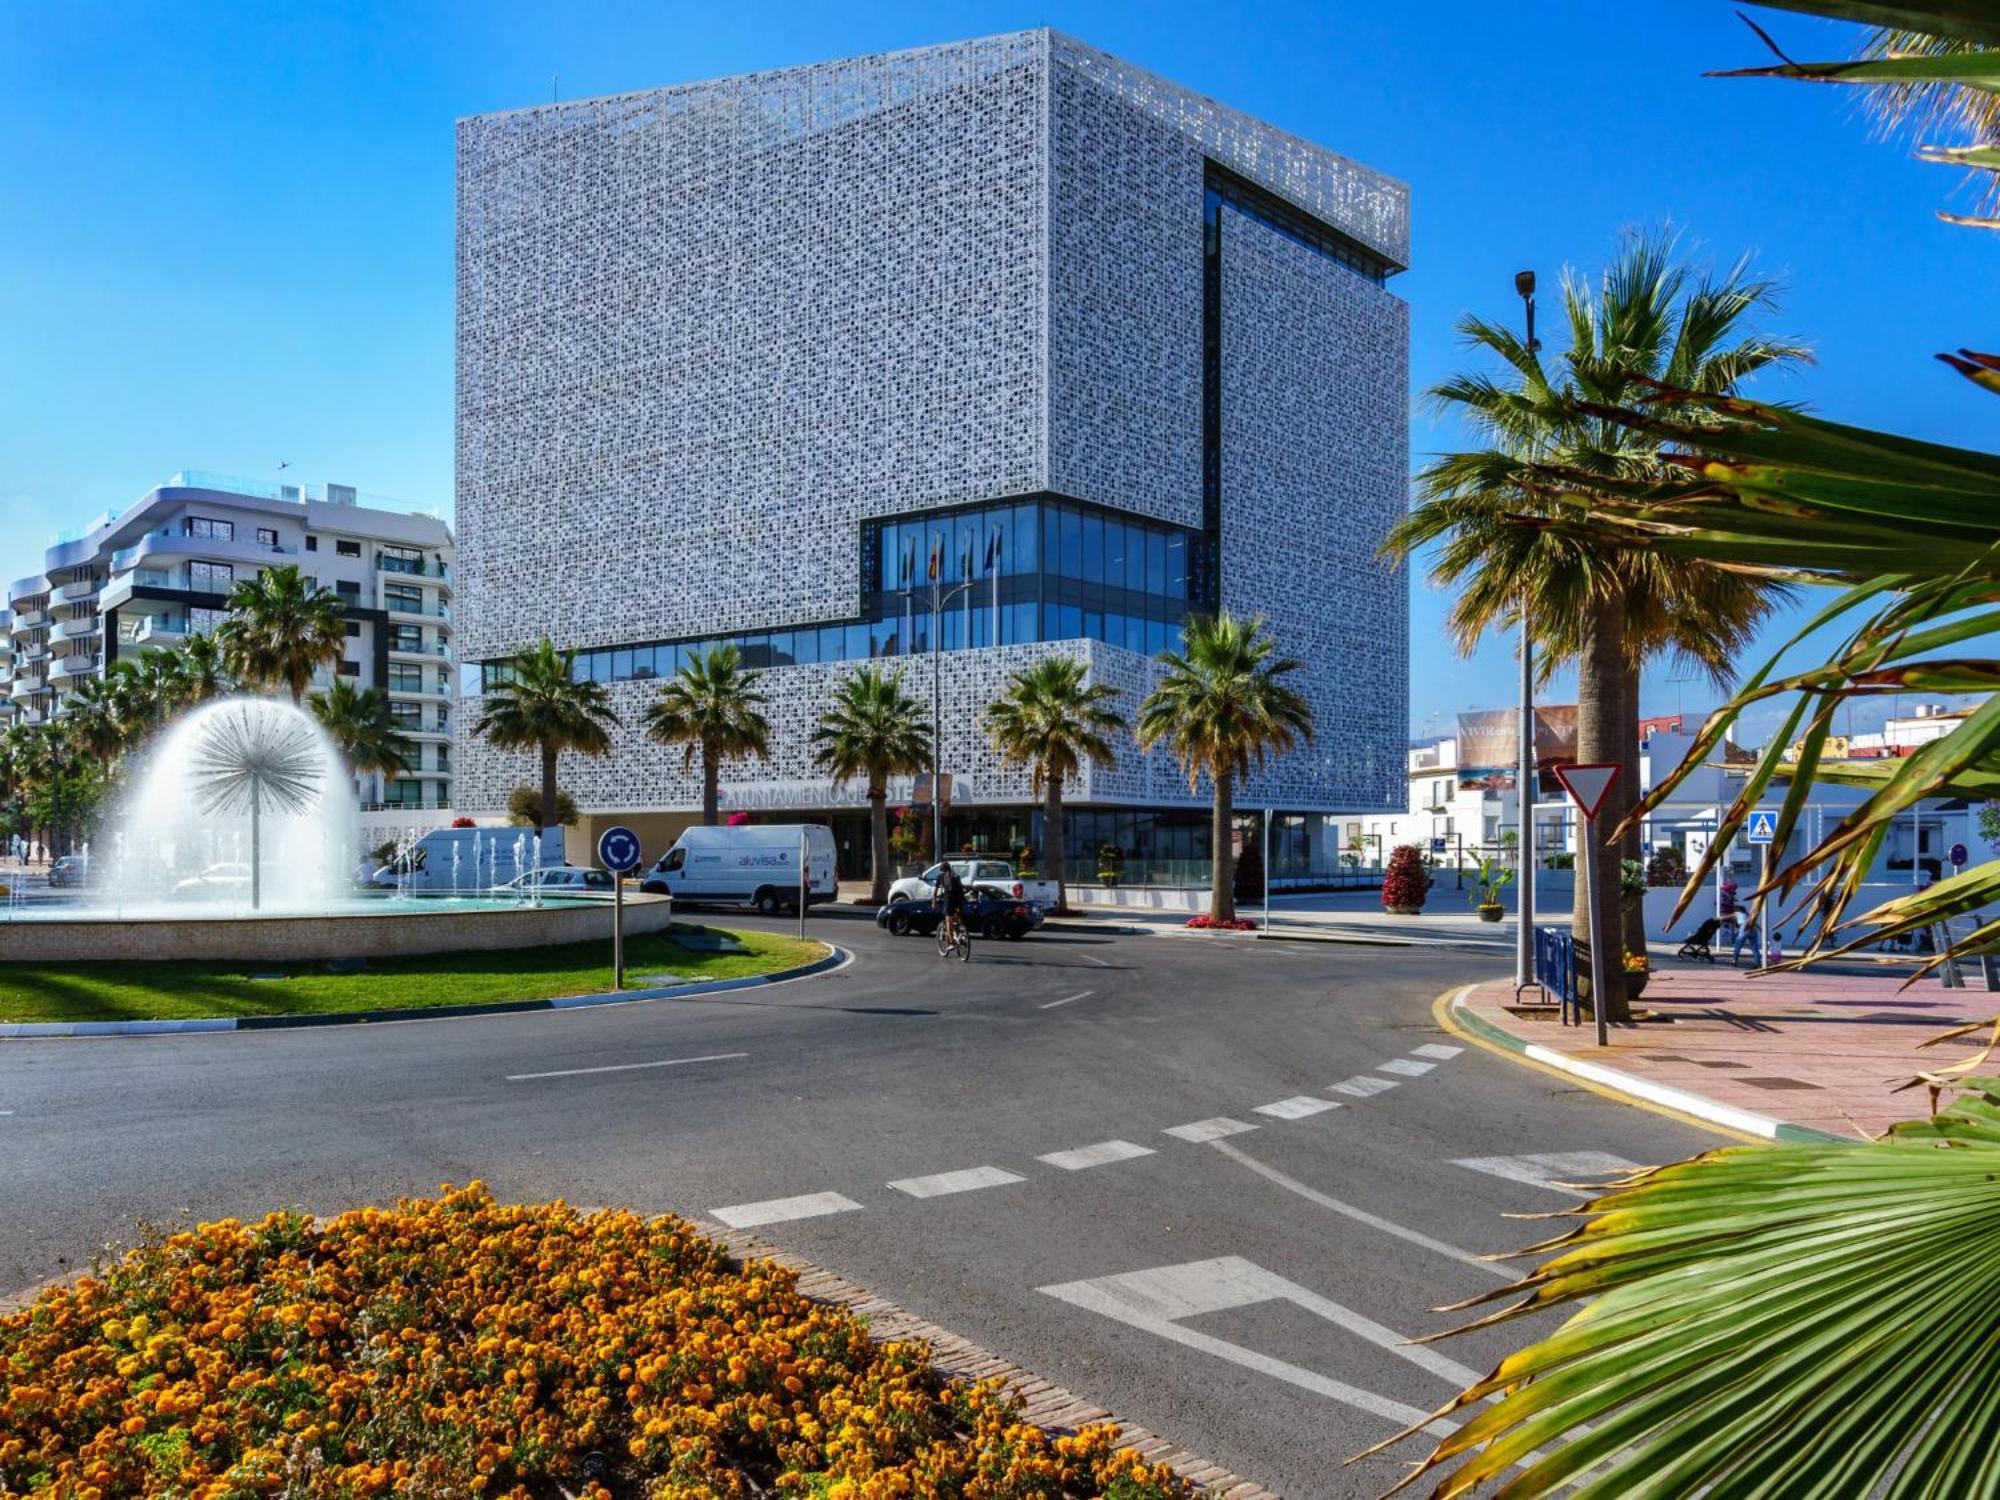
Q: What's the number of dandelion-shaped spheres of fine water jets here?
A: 1